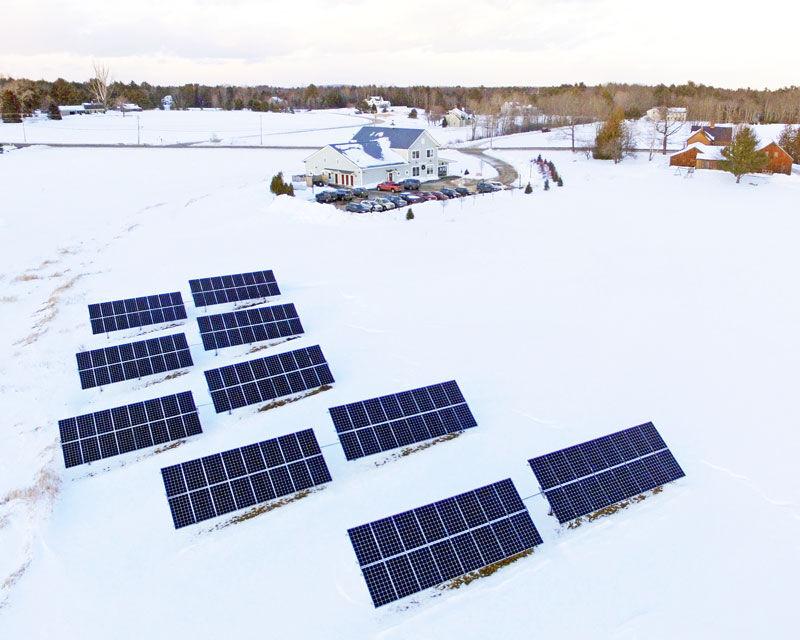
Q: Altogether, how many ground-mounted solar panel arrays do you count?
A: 10